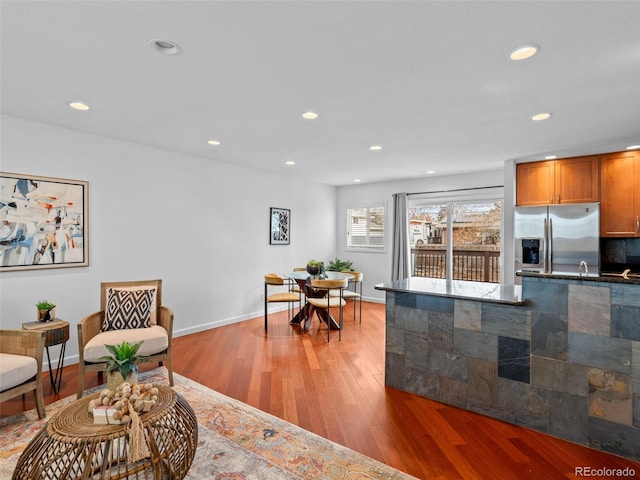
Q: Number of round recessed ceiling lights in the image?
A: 12